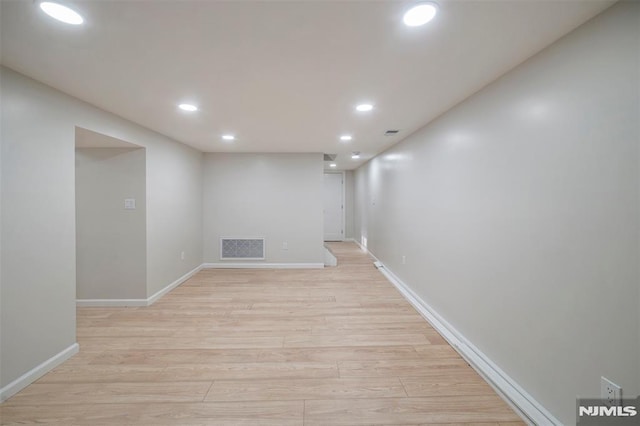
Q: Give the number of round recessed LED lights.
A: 8